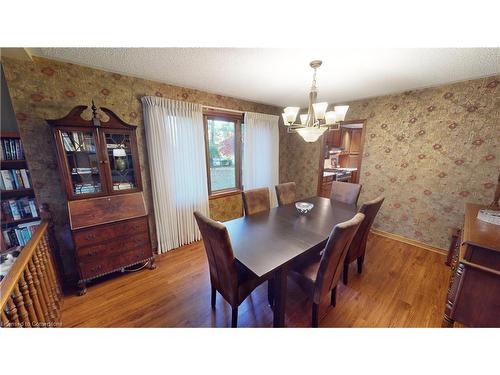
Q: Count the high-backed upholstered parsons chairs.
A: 6